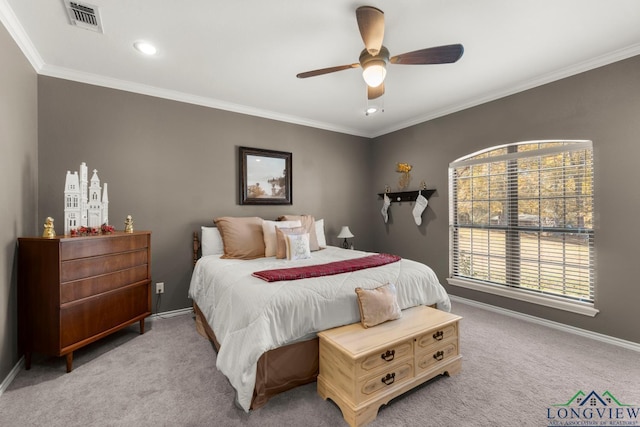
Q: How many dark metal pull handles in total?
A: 4